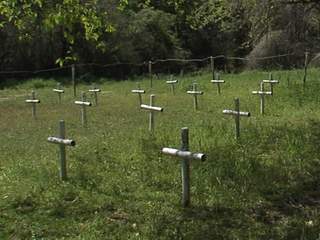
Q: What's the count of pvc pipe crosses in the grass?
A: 14